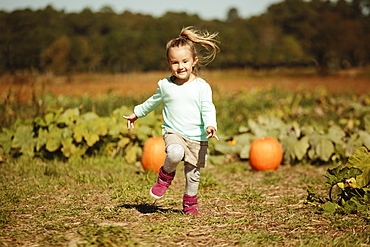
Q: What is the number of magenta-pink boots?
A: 2